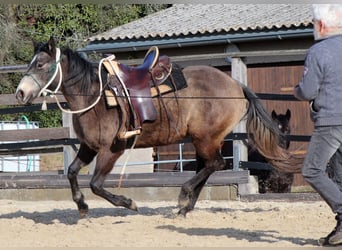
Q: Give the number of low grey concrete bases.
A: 1